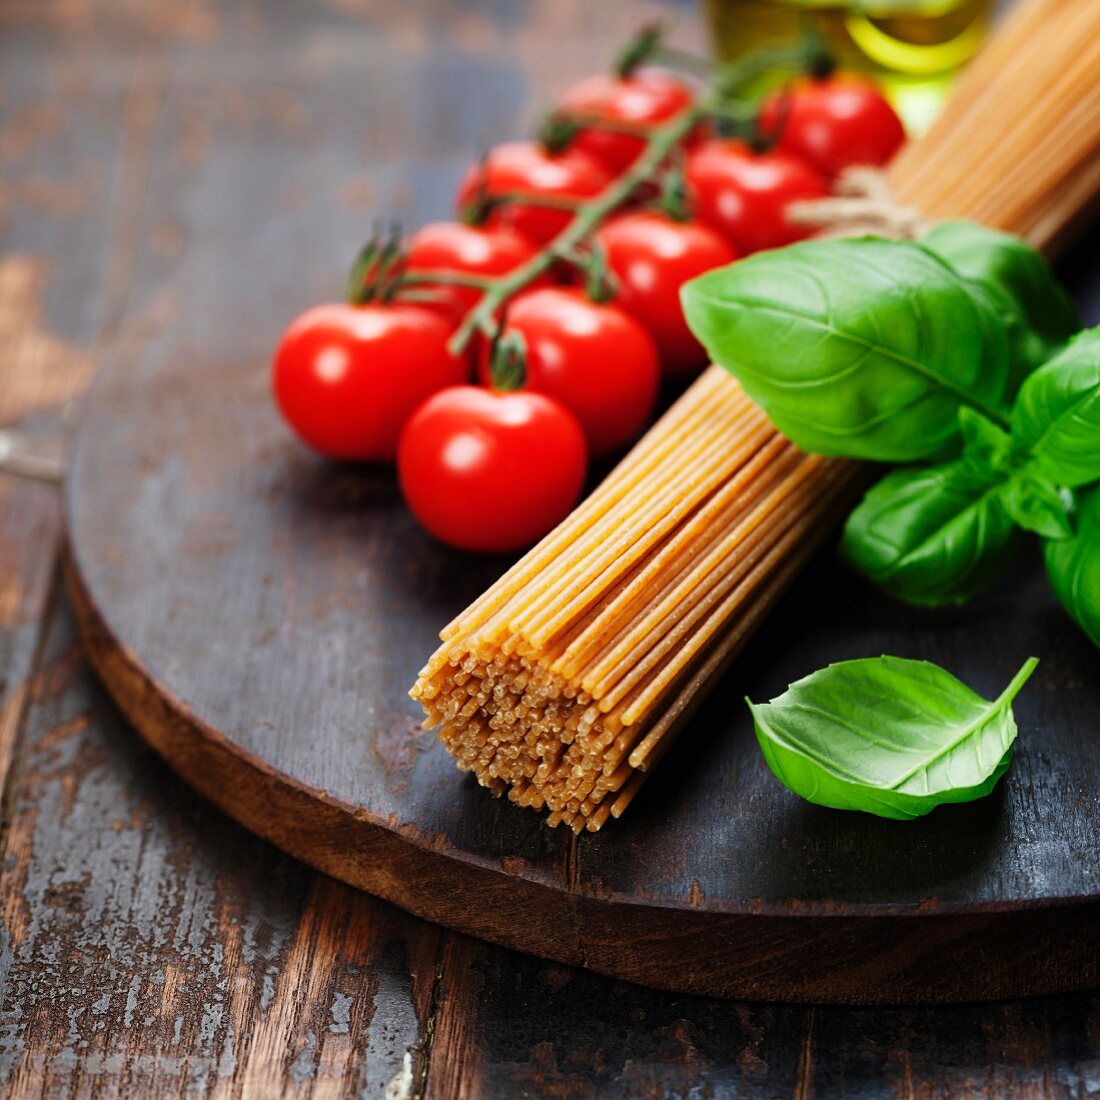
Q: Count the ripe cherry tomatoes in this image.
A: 9